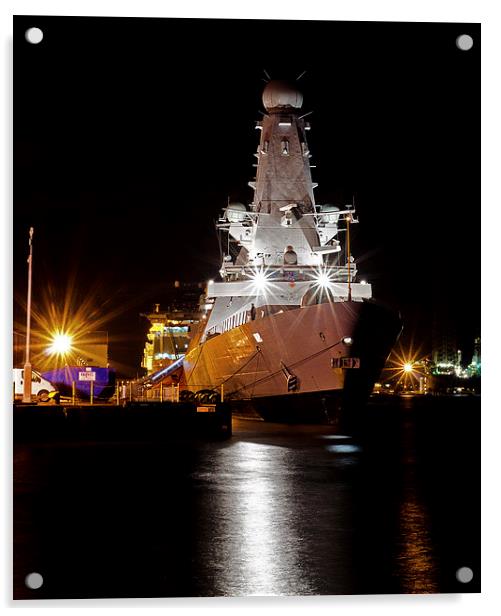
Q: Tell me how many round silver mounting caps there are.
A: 4